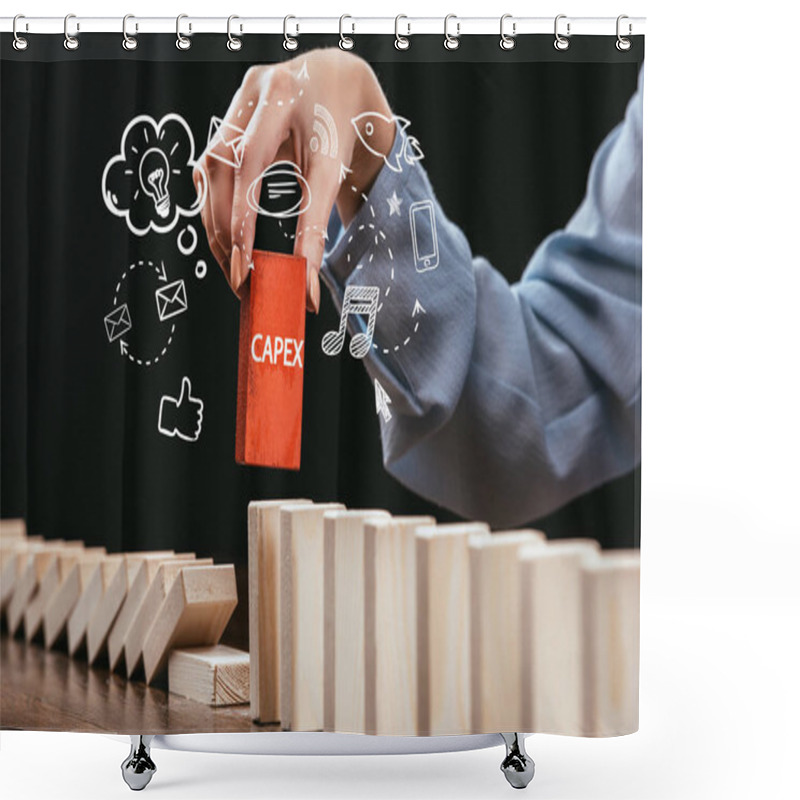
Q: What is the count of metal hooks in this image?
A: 12